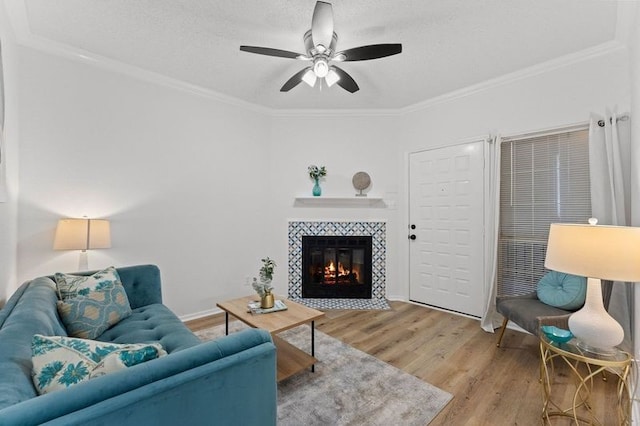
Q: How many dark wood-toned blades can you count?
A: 4